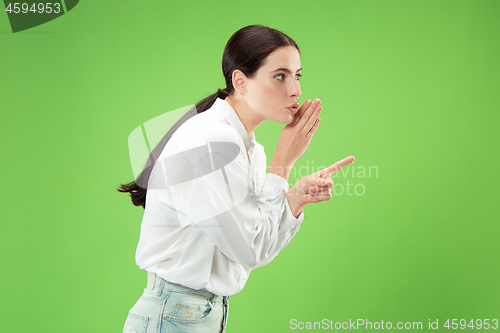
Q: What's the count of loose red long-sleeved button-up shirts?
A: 0